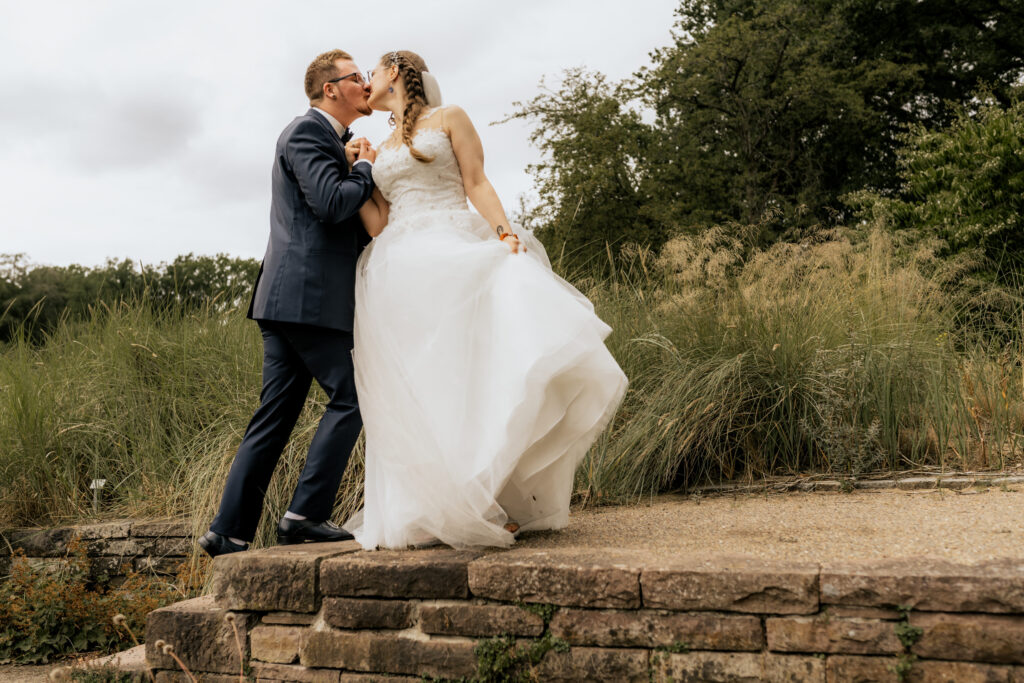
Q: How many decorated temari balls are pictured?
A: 0